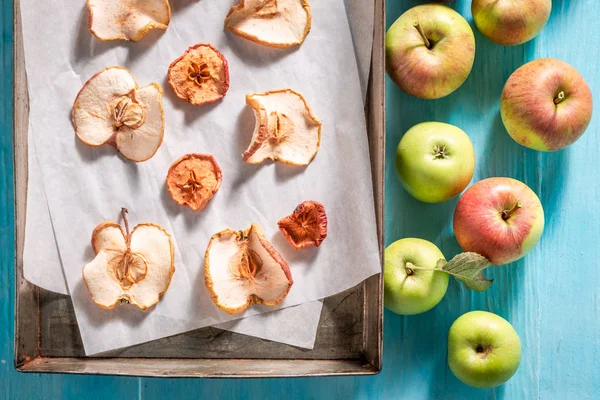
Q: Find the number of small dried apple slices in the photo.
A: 3